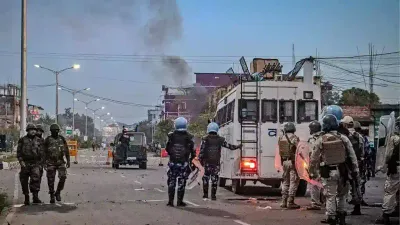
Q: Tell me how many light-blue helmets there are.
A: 3